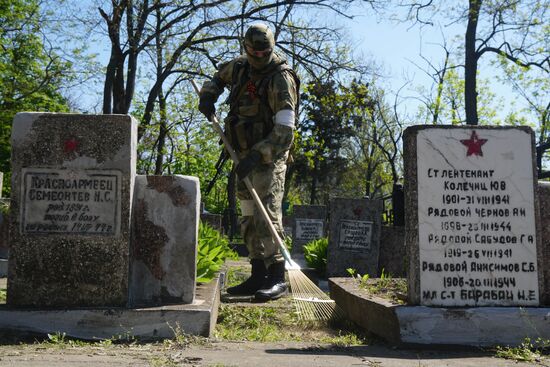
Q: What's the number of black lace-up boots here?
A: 2